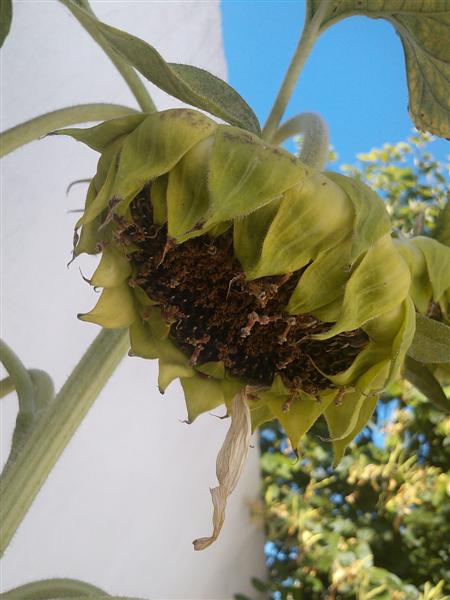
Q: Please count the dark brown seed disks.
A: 1